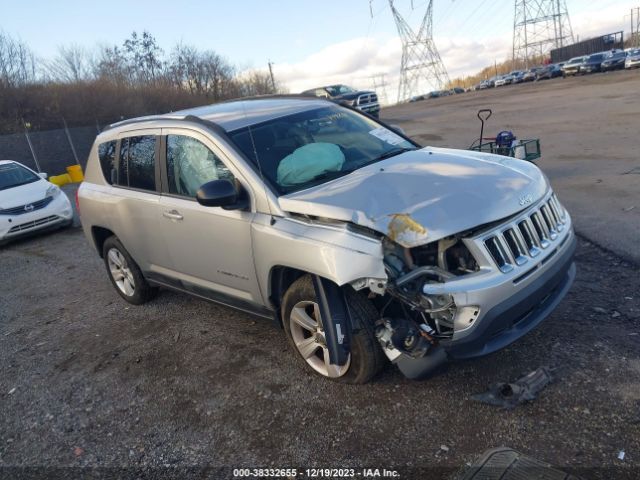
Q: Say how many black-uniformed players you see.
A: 0